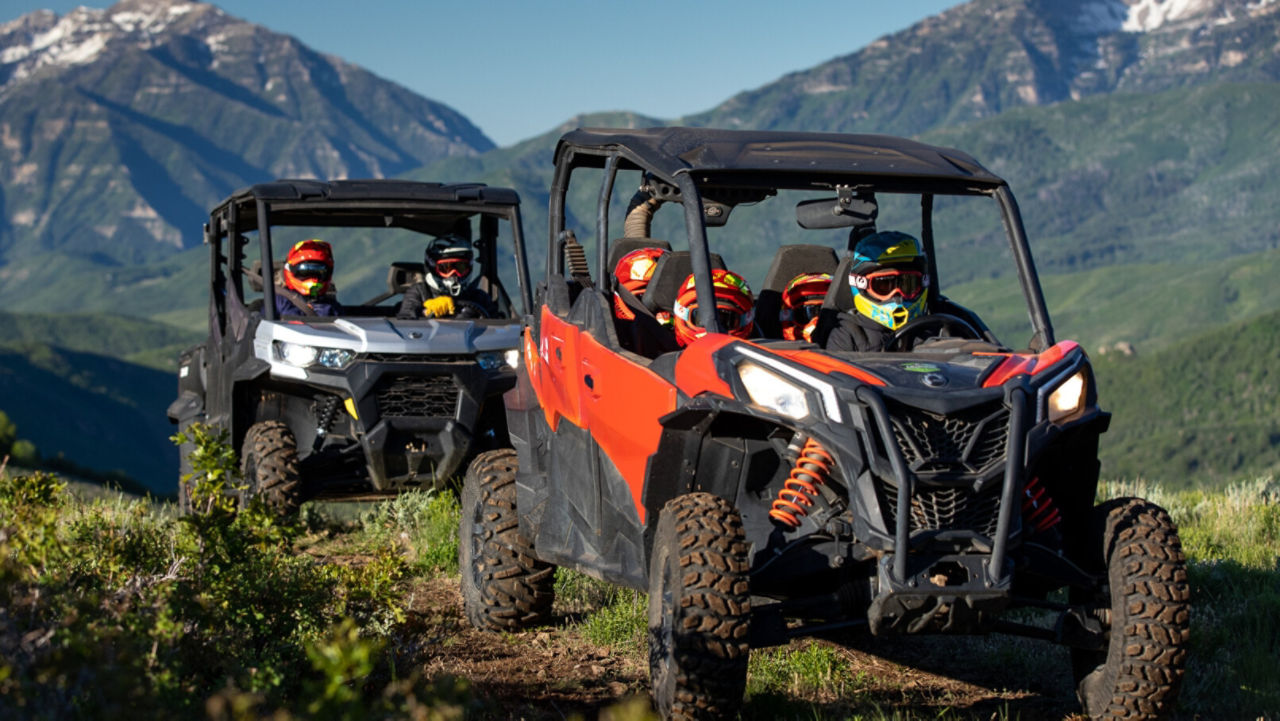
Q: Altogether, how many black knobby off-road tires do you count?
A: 4